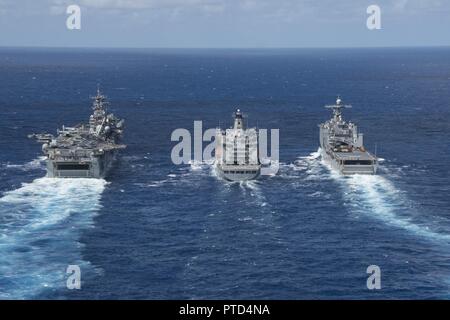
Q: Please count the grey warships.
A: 3